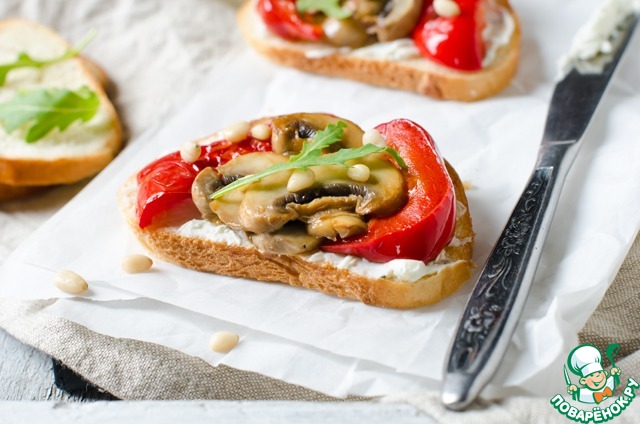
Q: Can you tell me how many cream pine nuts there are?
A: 10